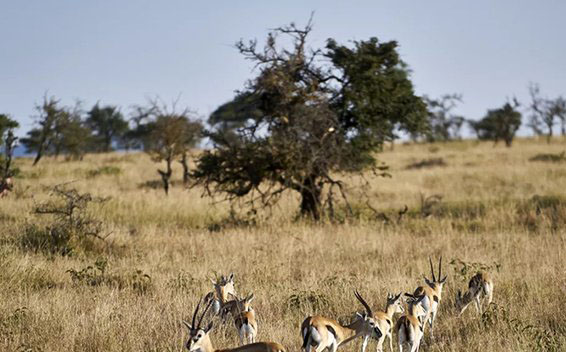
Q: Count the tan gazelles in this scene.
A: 8